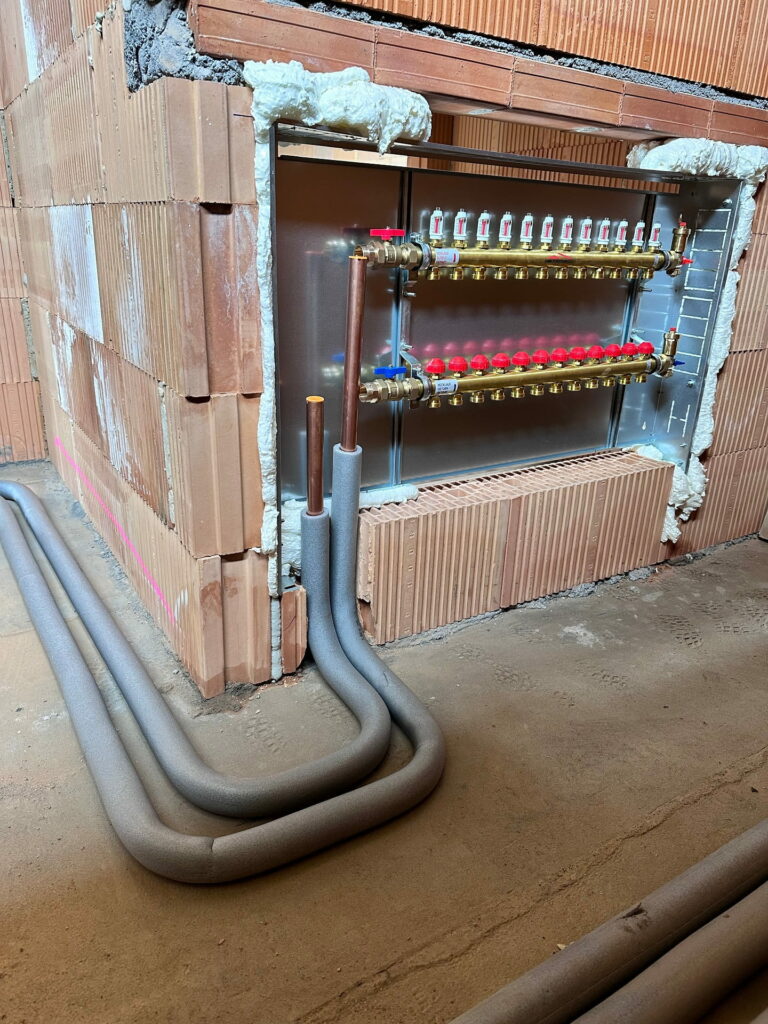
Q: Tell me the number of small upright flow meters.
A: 12